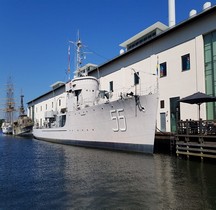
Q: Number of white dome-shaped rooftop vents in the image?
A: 3